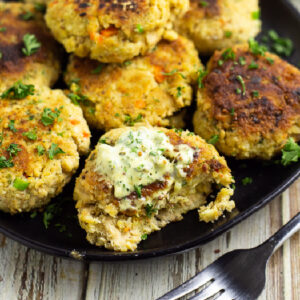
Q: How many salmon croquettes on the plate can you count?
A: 7